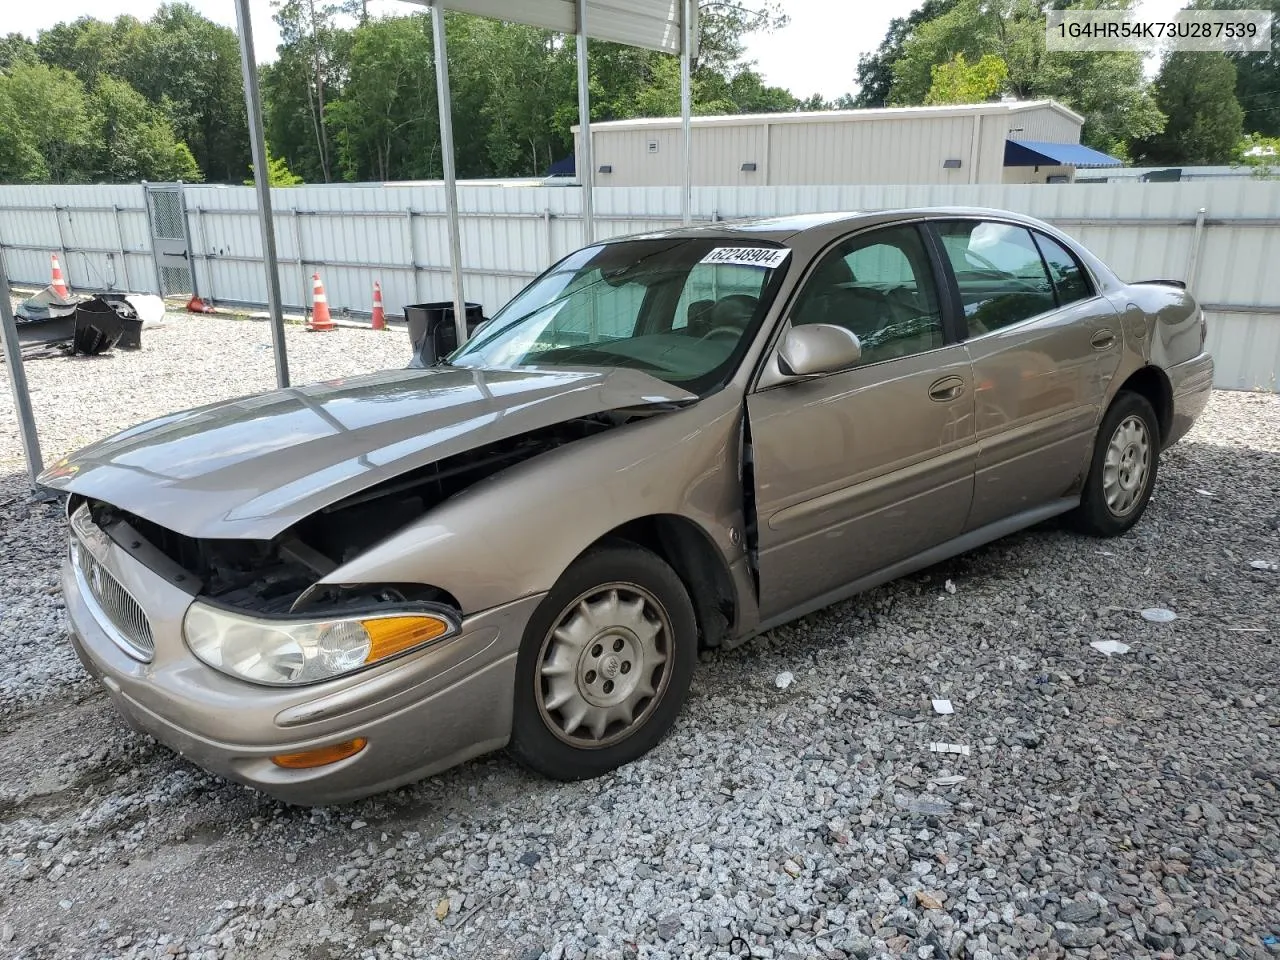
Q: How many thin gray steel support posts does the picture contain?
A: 5